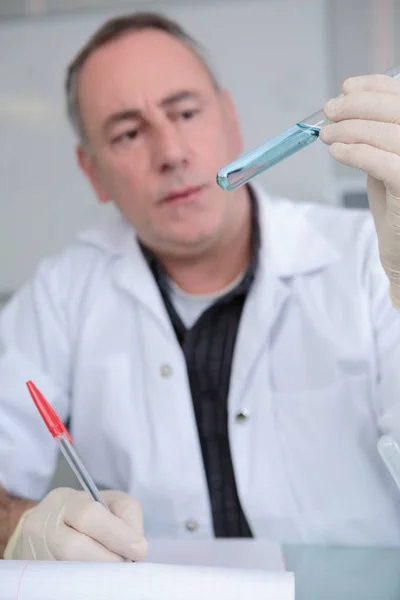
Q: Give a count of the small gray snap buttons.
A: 3